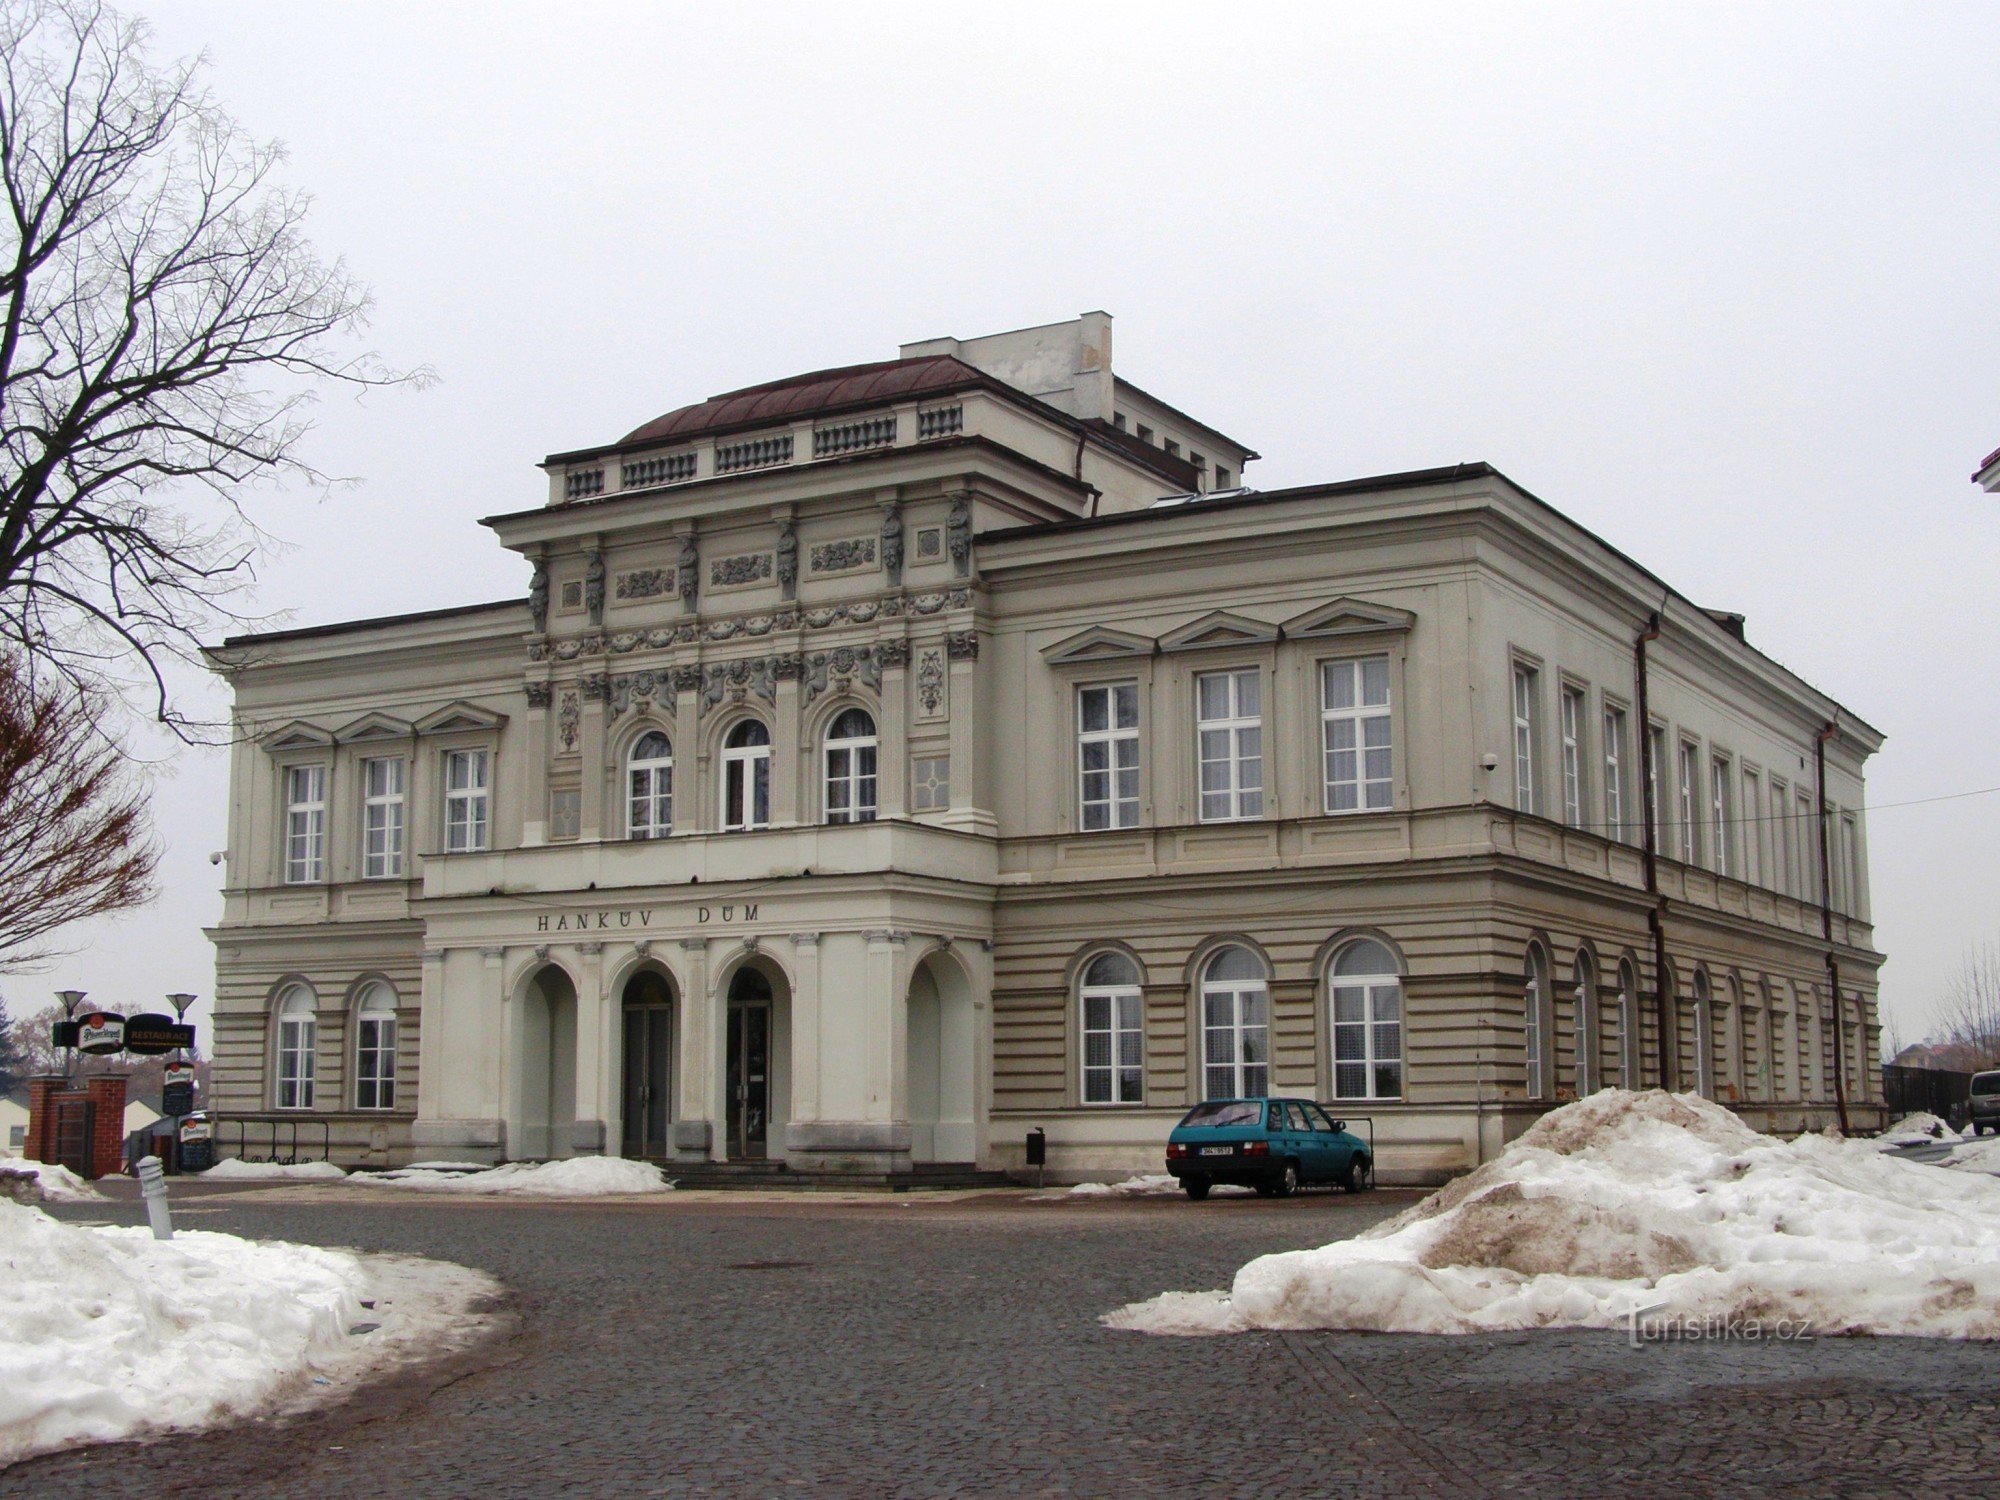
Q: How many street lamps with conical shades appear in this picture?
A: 2